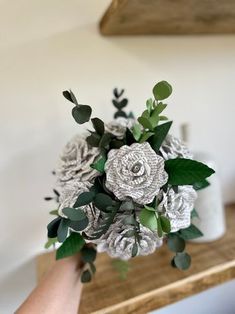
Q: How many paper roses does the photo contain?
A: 7